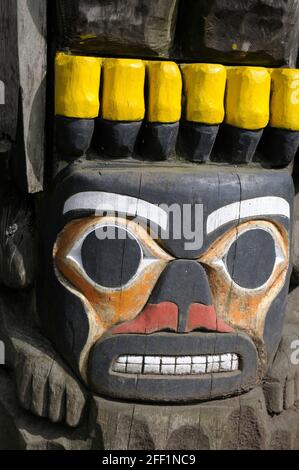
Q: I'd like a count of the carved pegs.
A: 6